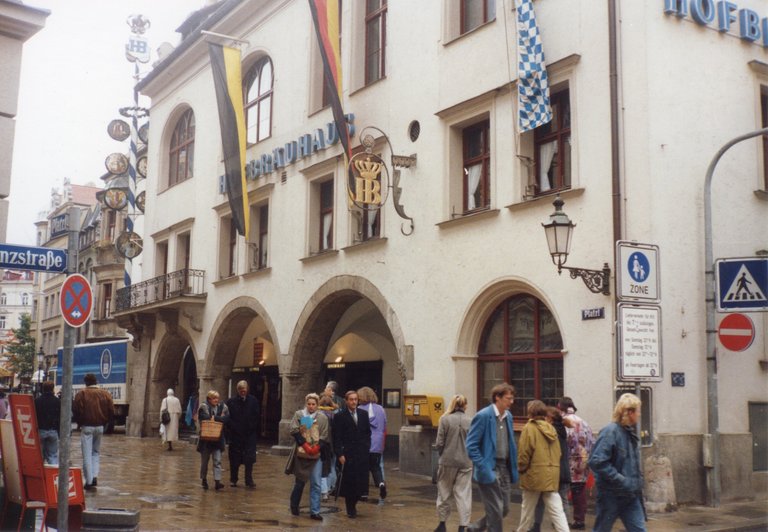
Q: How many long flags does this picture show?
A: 3